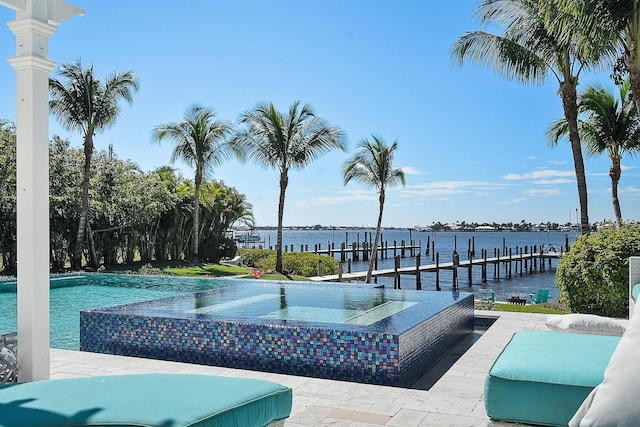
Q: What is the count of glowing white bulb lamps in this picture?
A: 0